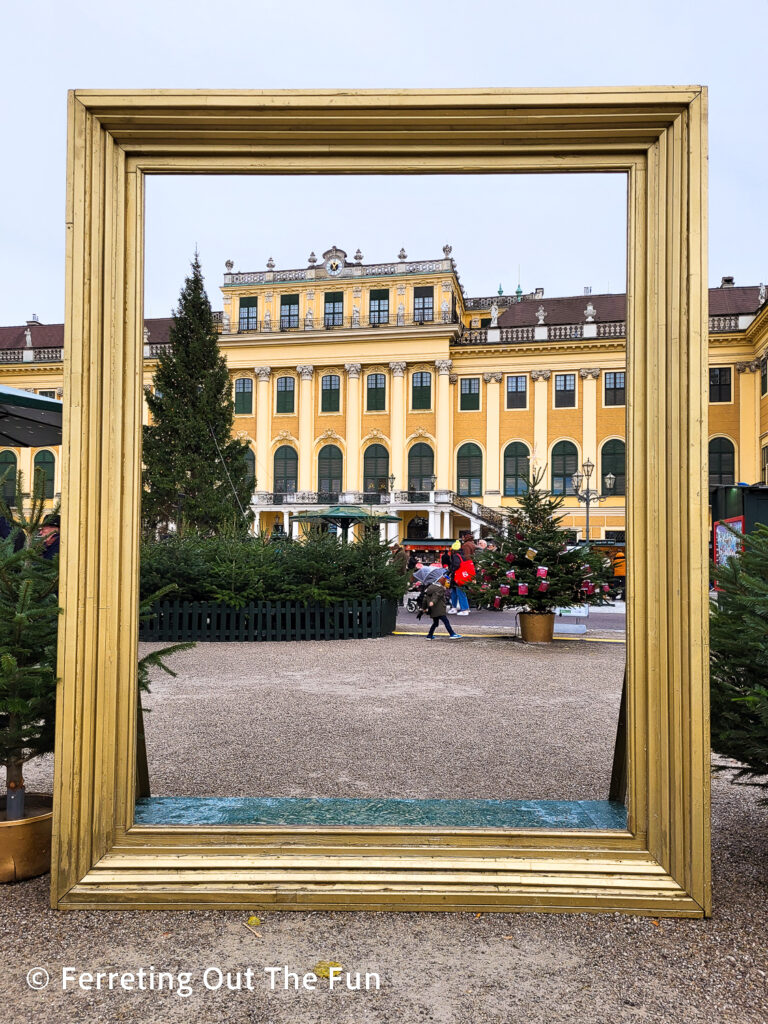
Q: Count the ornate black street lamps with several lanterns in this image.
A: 1